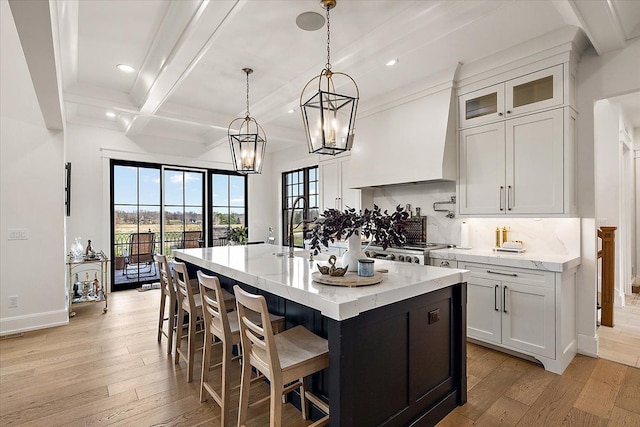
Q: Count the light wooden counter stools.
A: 4